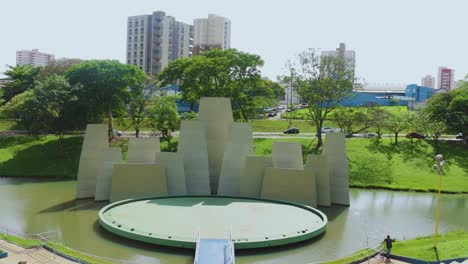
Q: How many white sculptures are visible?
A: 13